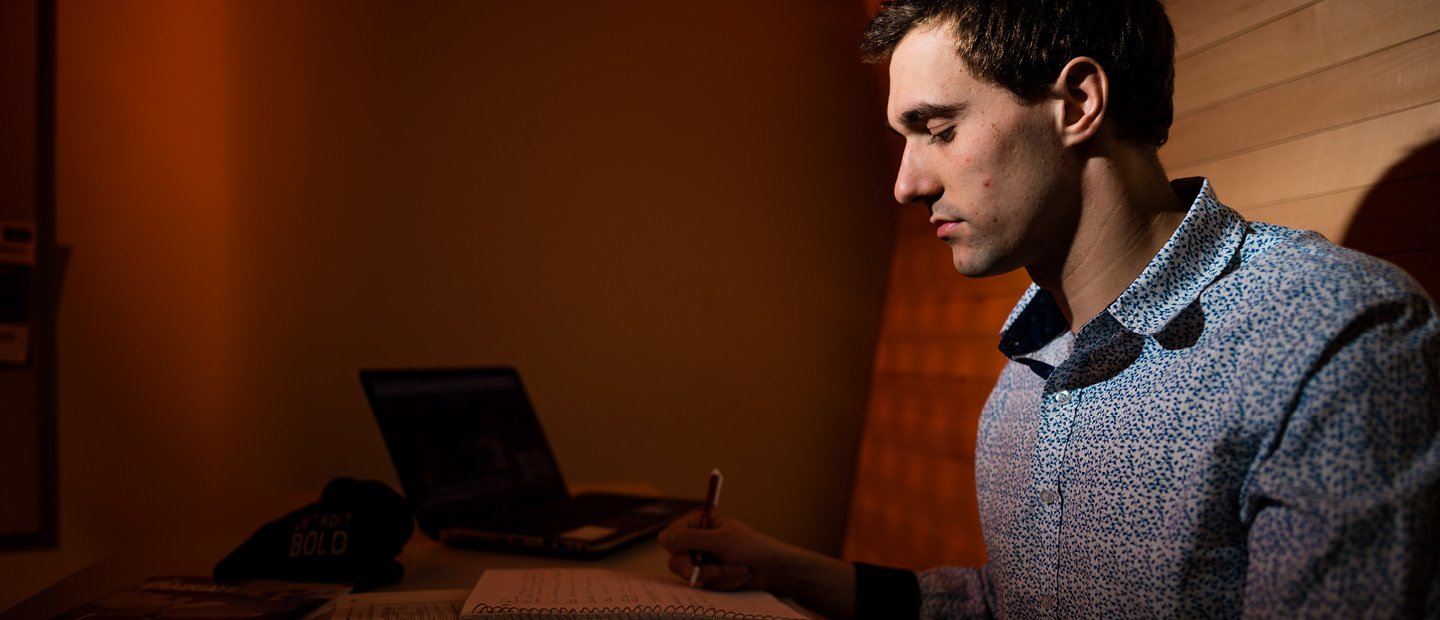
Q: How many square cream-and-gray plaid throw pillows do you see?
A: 0